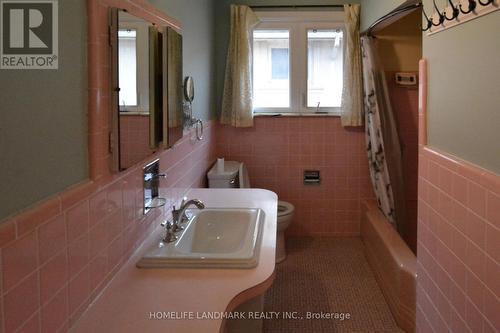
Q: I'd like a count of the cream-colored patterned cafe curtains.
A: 2